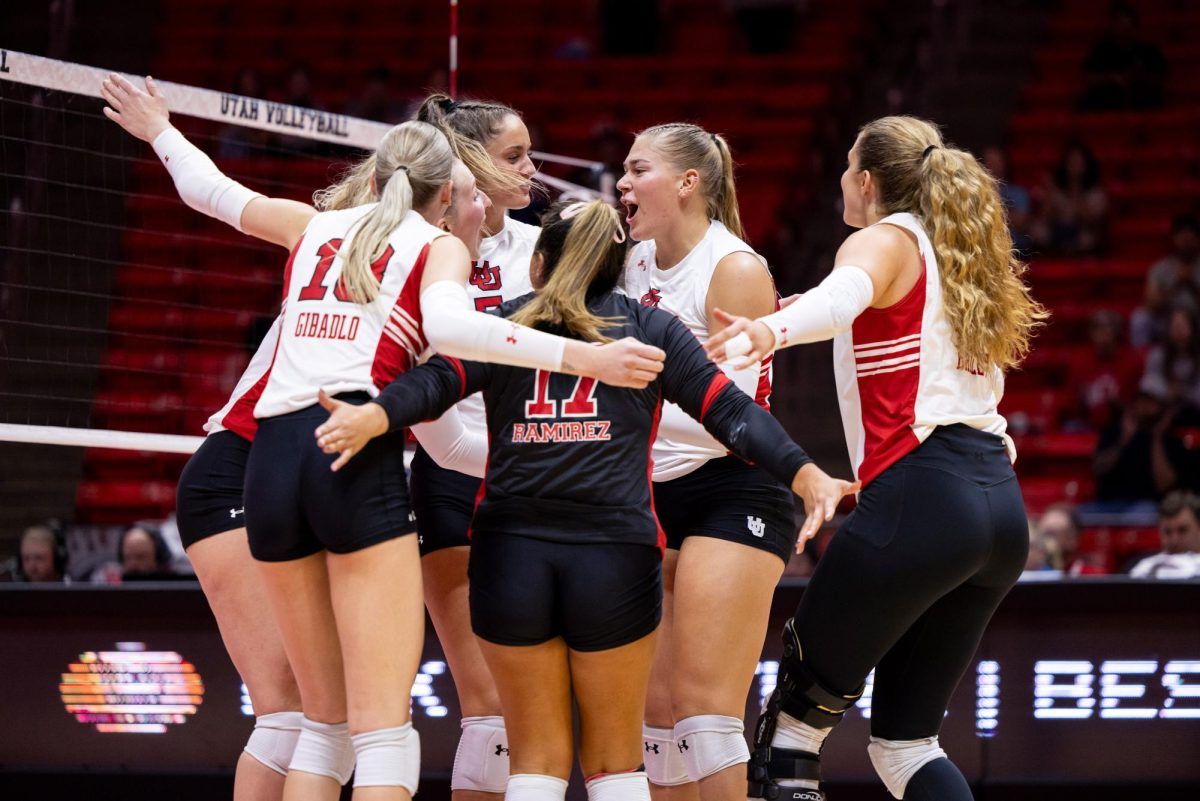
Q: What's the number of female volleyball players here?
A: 6